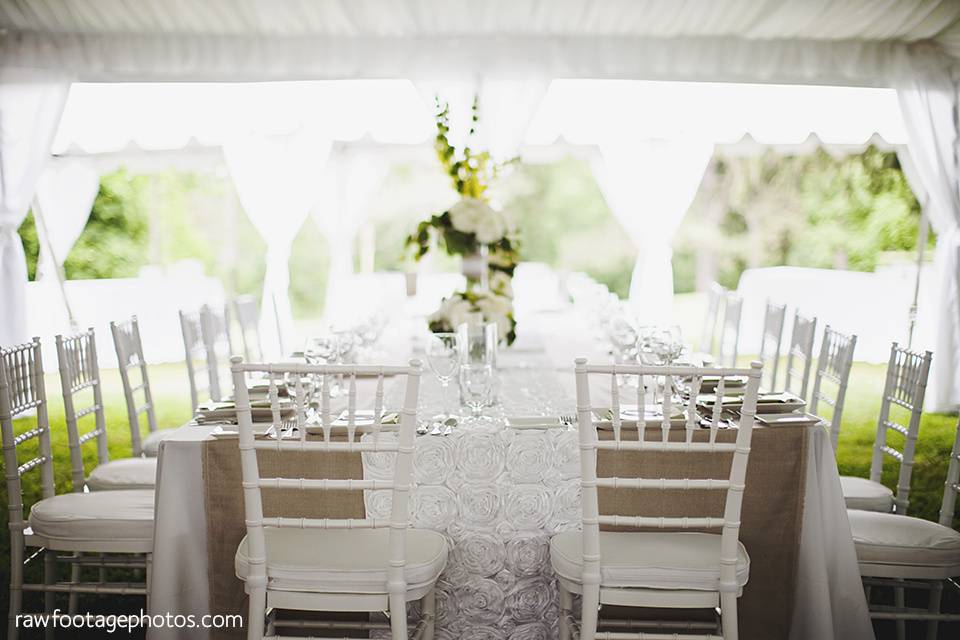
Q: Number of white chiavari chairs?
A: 15